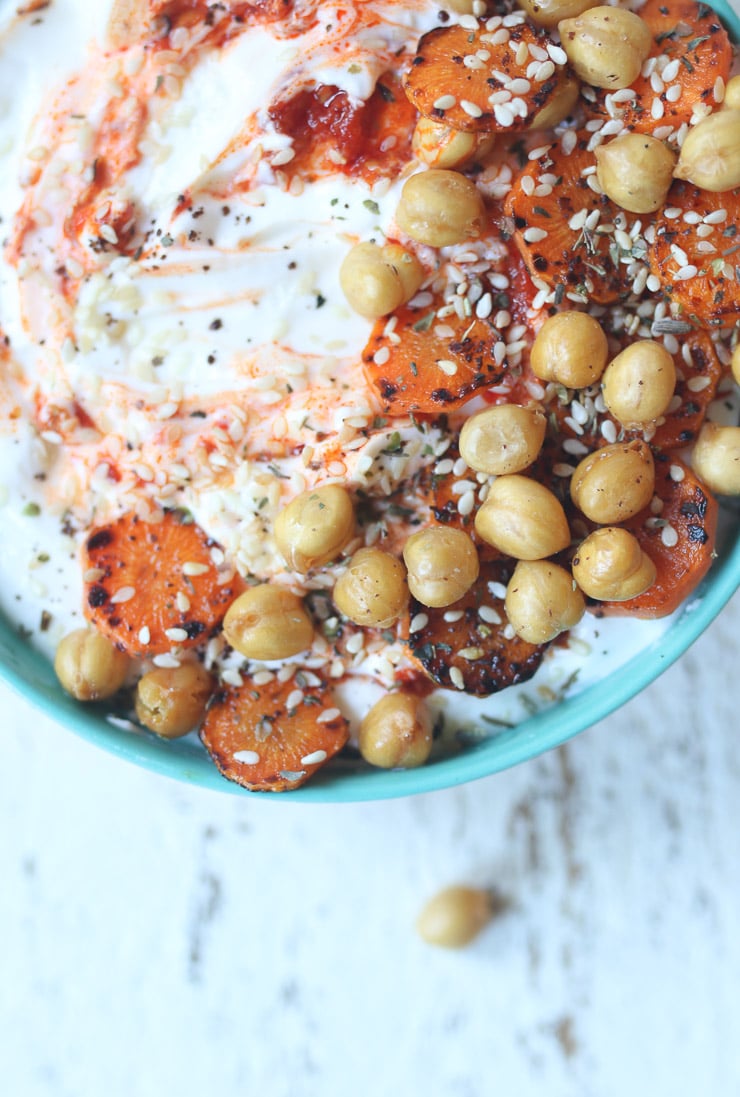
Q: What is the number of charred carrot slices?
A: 11